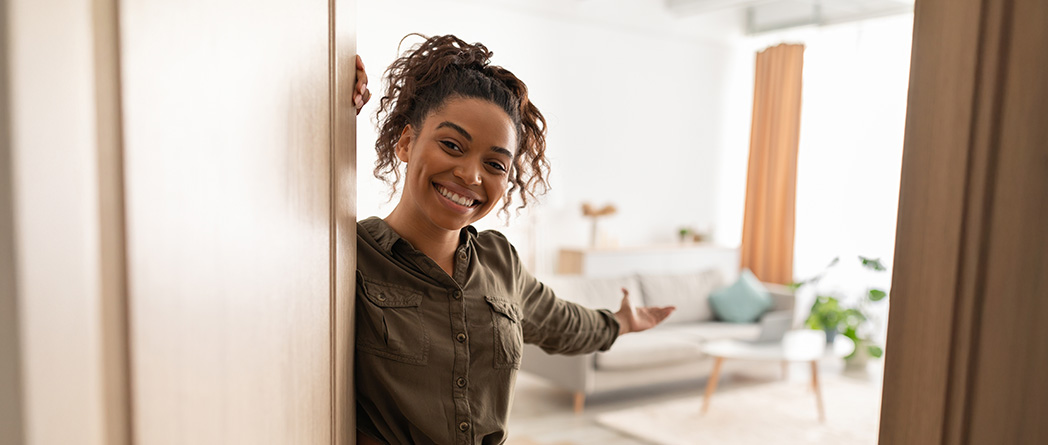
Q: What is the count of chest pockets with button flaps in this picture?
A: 2